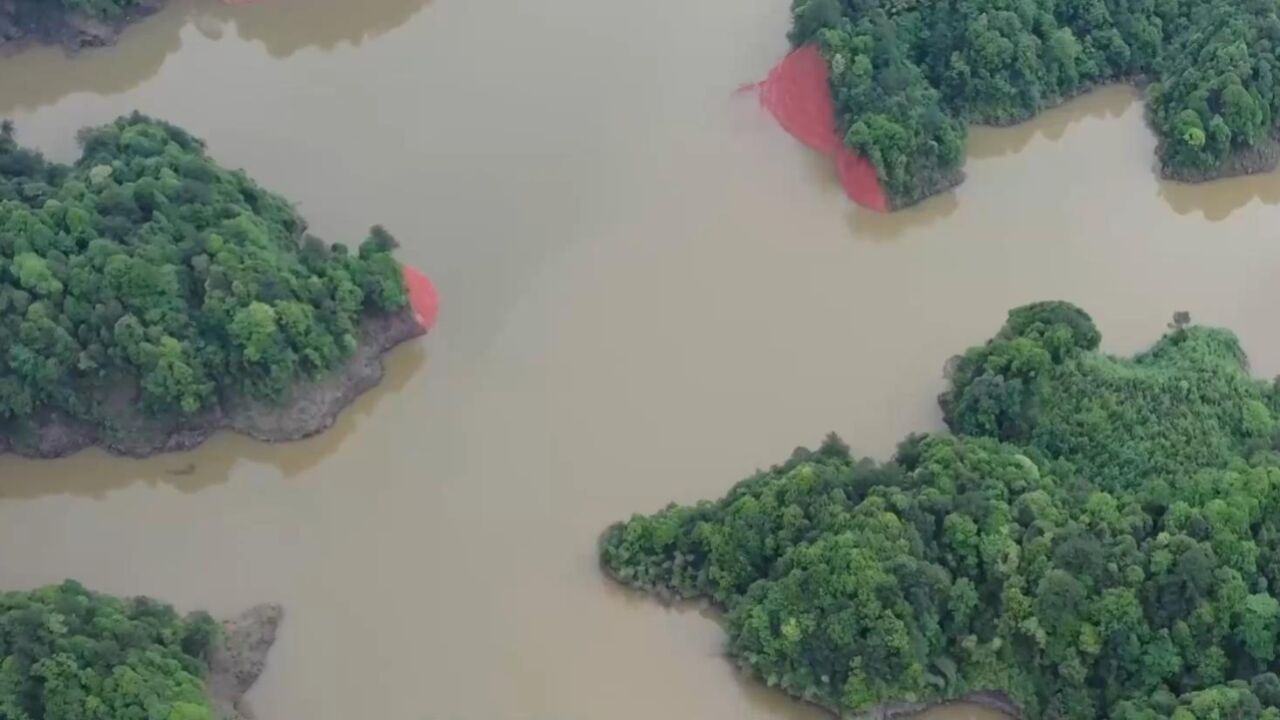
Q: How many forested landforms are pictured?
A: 5